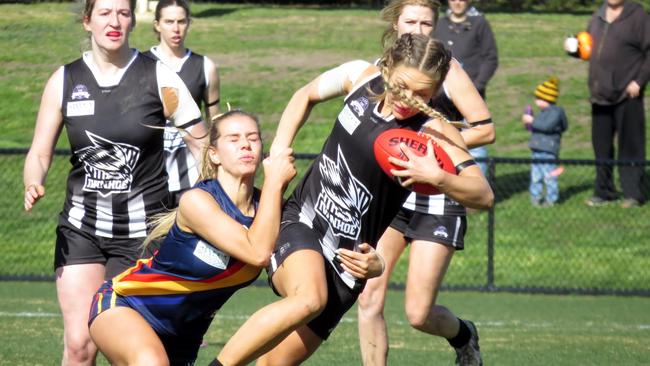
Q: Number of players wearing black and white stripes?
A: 4